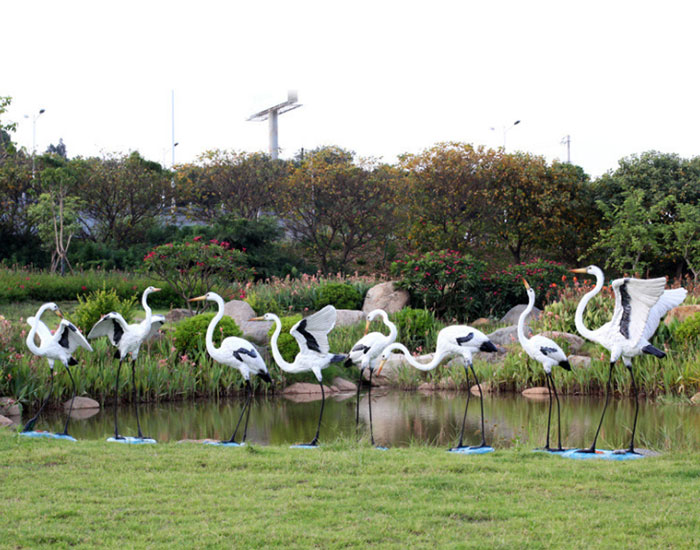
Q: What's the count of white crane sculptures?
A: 8